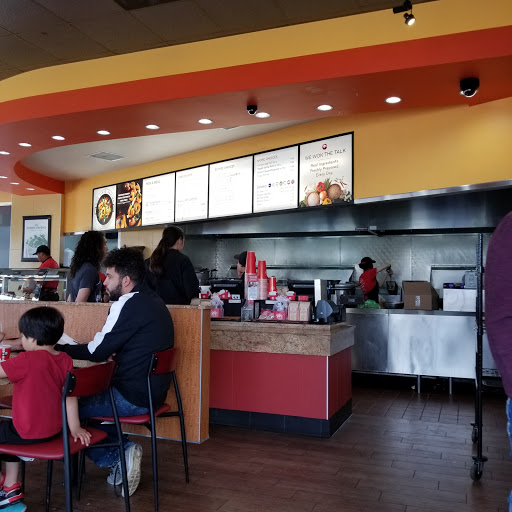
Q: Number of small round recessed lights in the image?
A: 12